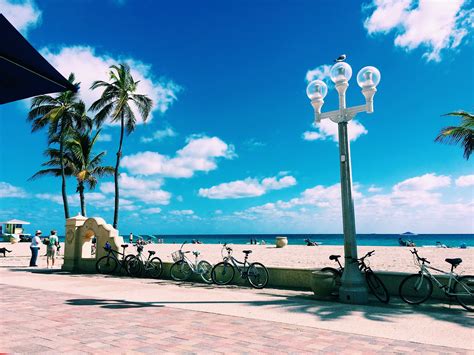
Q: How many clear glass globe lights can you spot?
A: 3